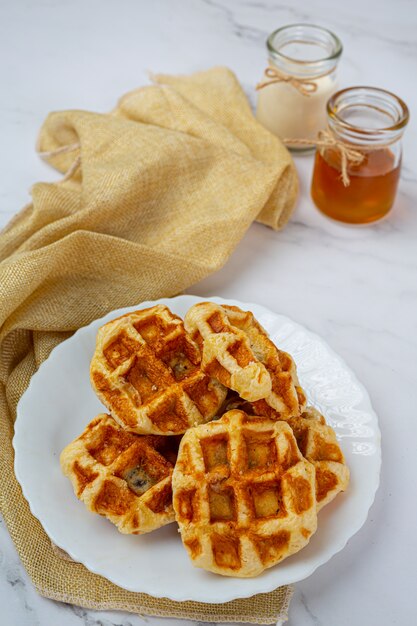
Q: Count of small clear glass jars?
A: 2